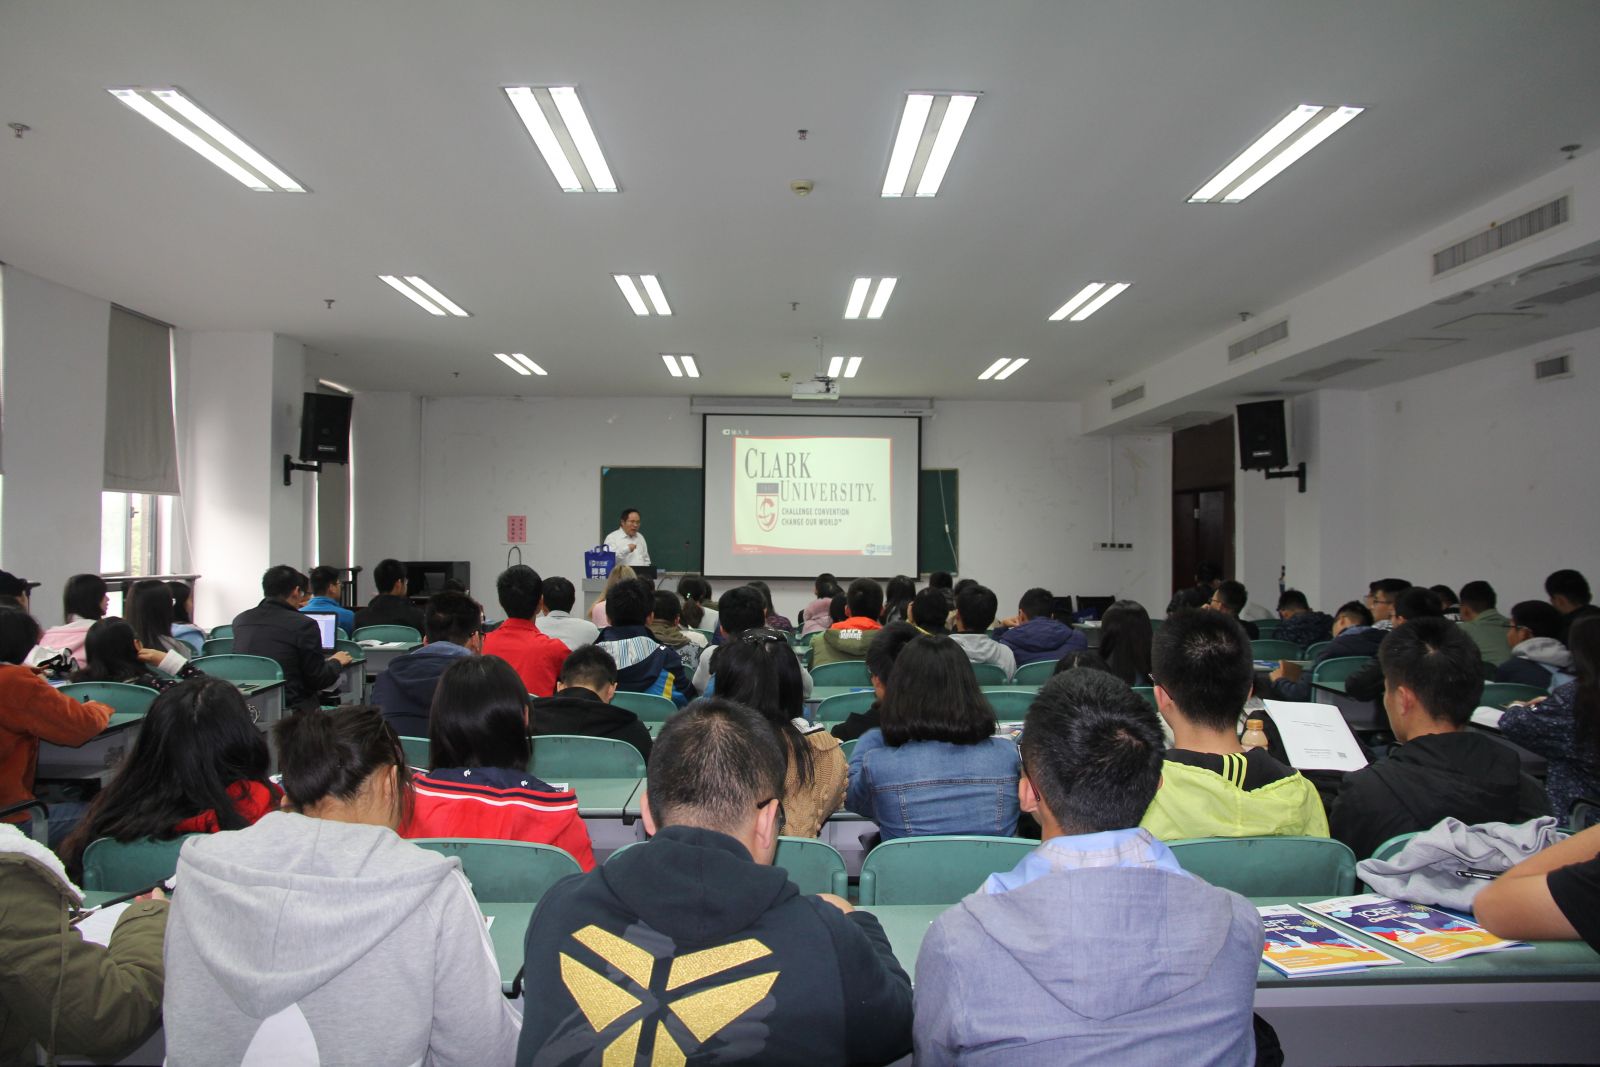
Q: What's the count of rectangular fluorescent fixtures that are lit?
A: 12